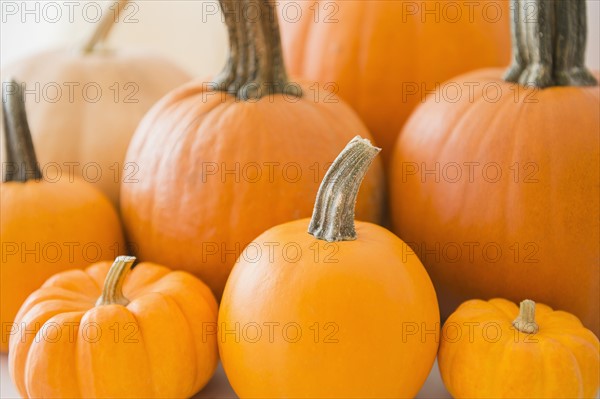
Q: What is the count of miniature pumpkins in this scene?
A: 2